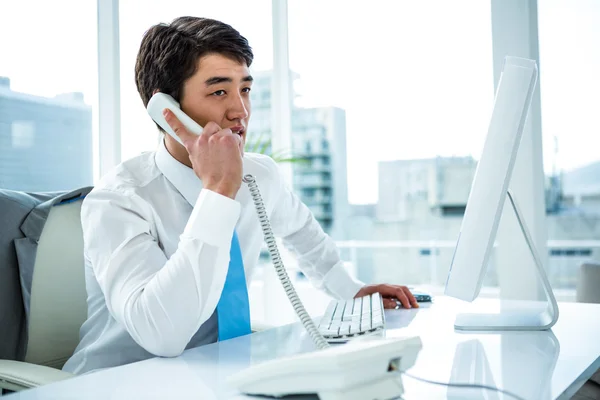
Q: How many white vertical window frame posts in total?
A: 3